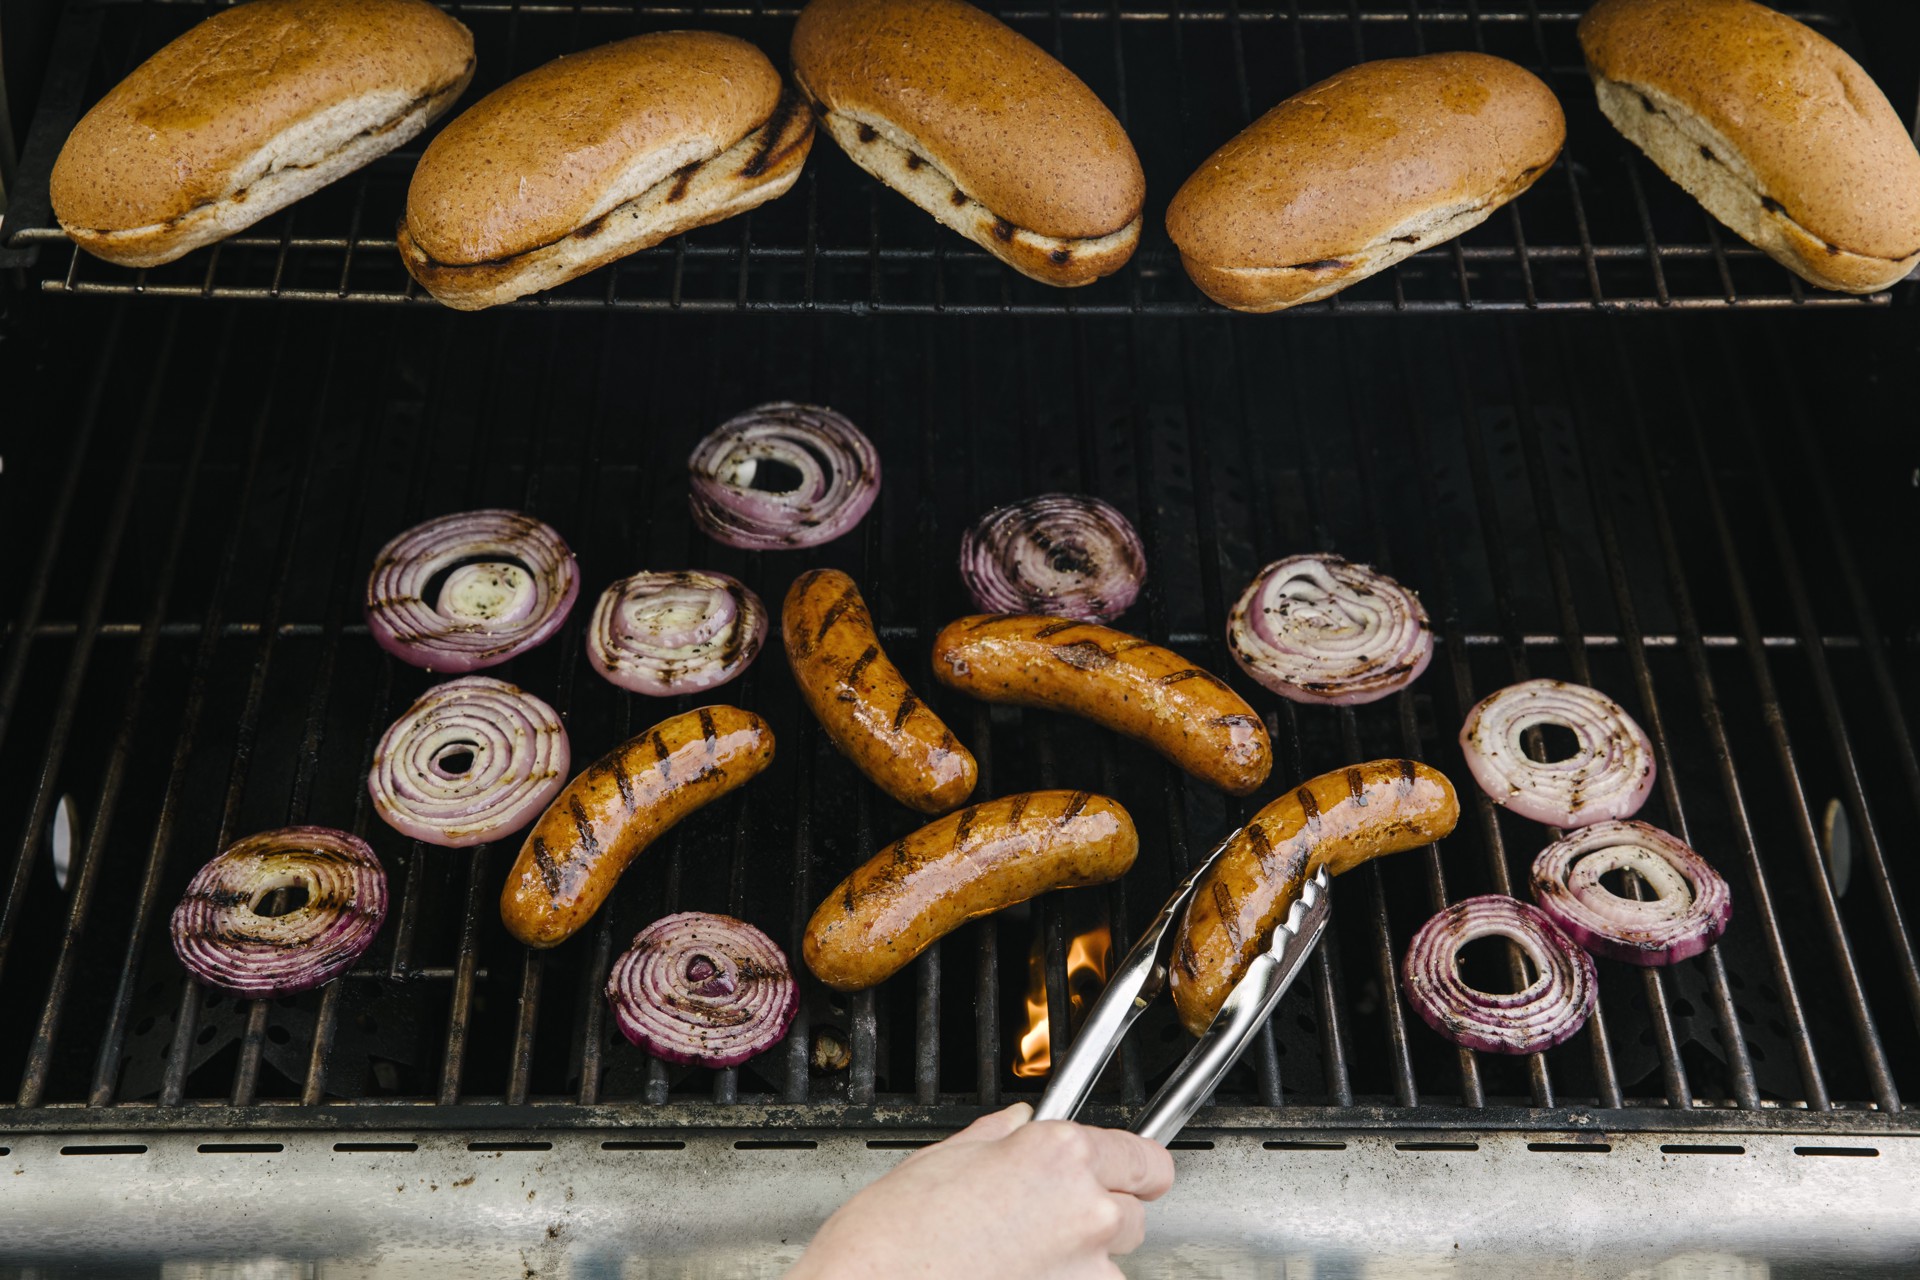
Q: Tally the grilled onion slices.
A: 11